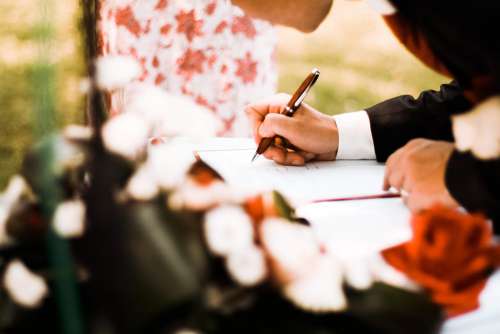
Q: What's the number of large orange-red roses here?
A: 1